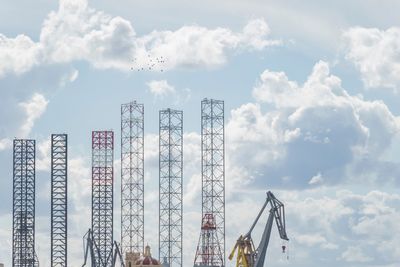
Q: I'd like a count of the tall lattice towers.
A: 6